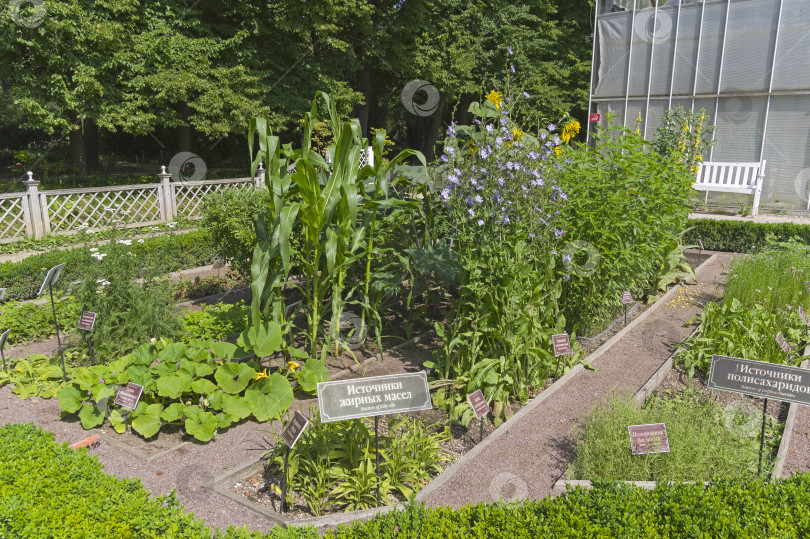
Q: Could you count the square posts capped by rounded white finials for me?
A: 3